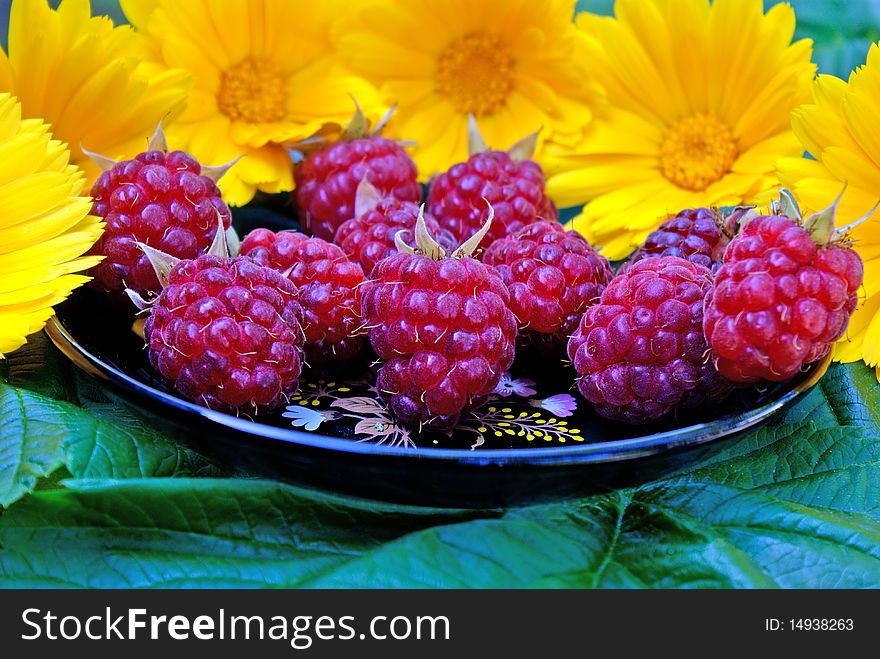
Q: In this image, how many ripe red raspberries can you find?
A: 11